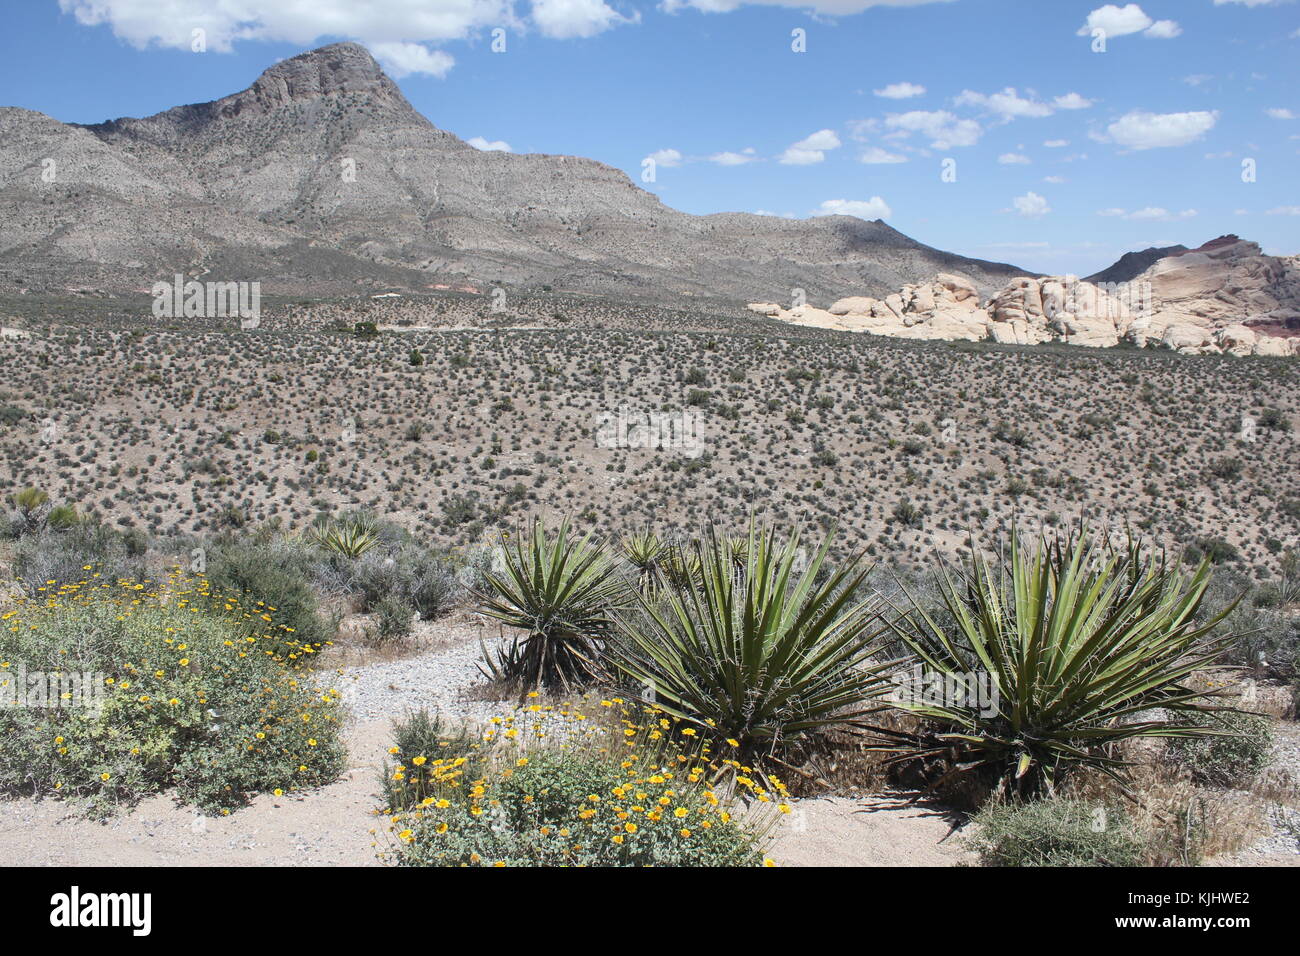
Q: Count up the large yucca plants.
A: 3